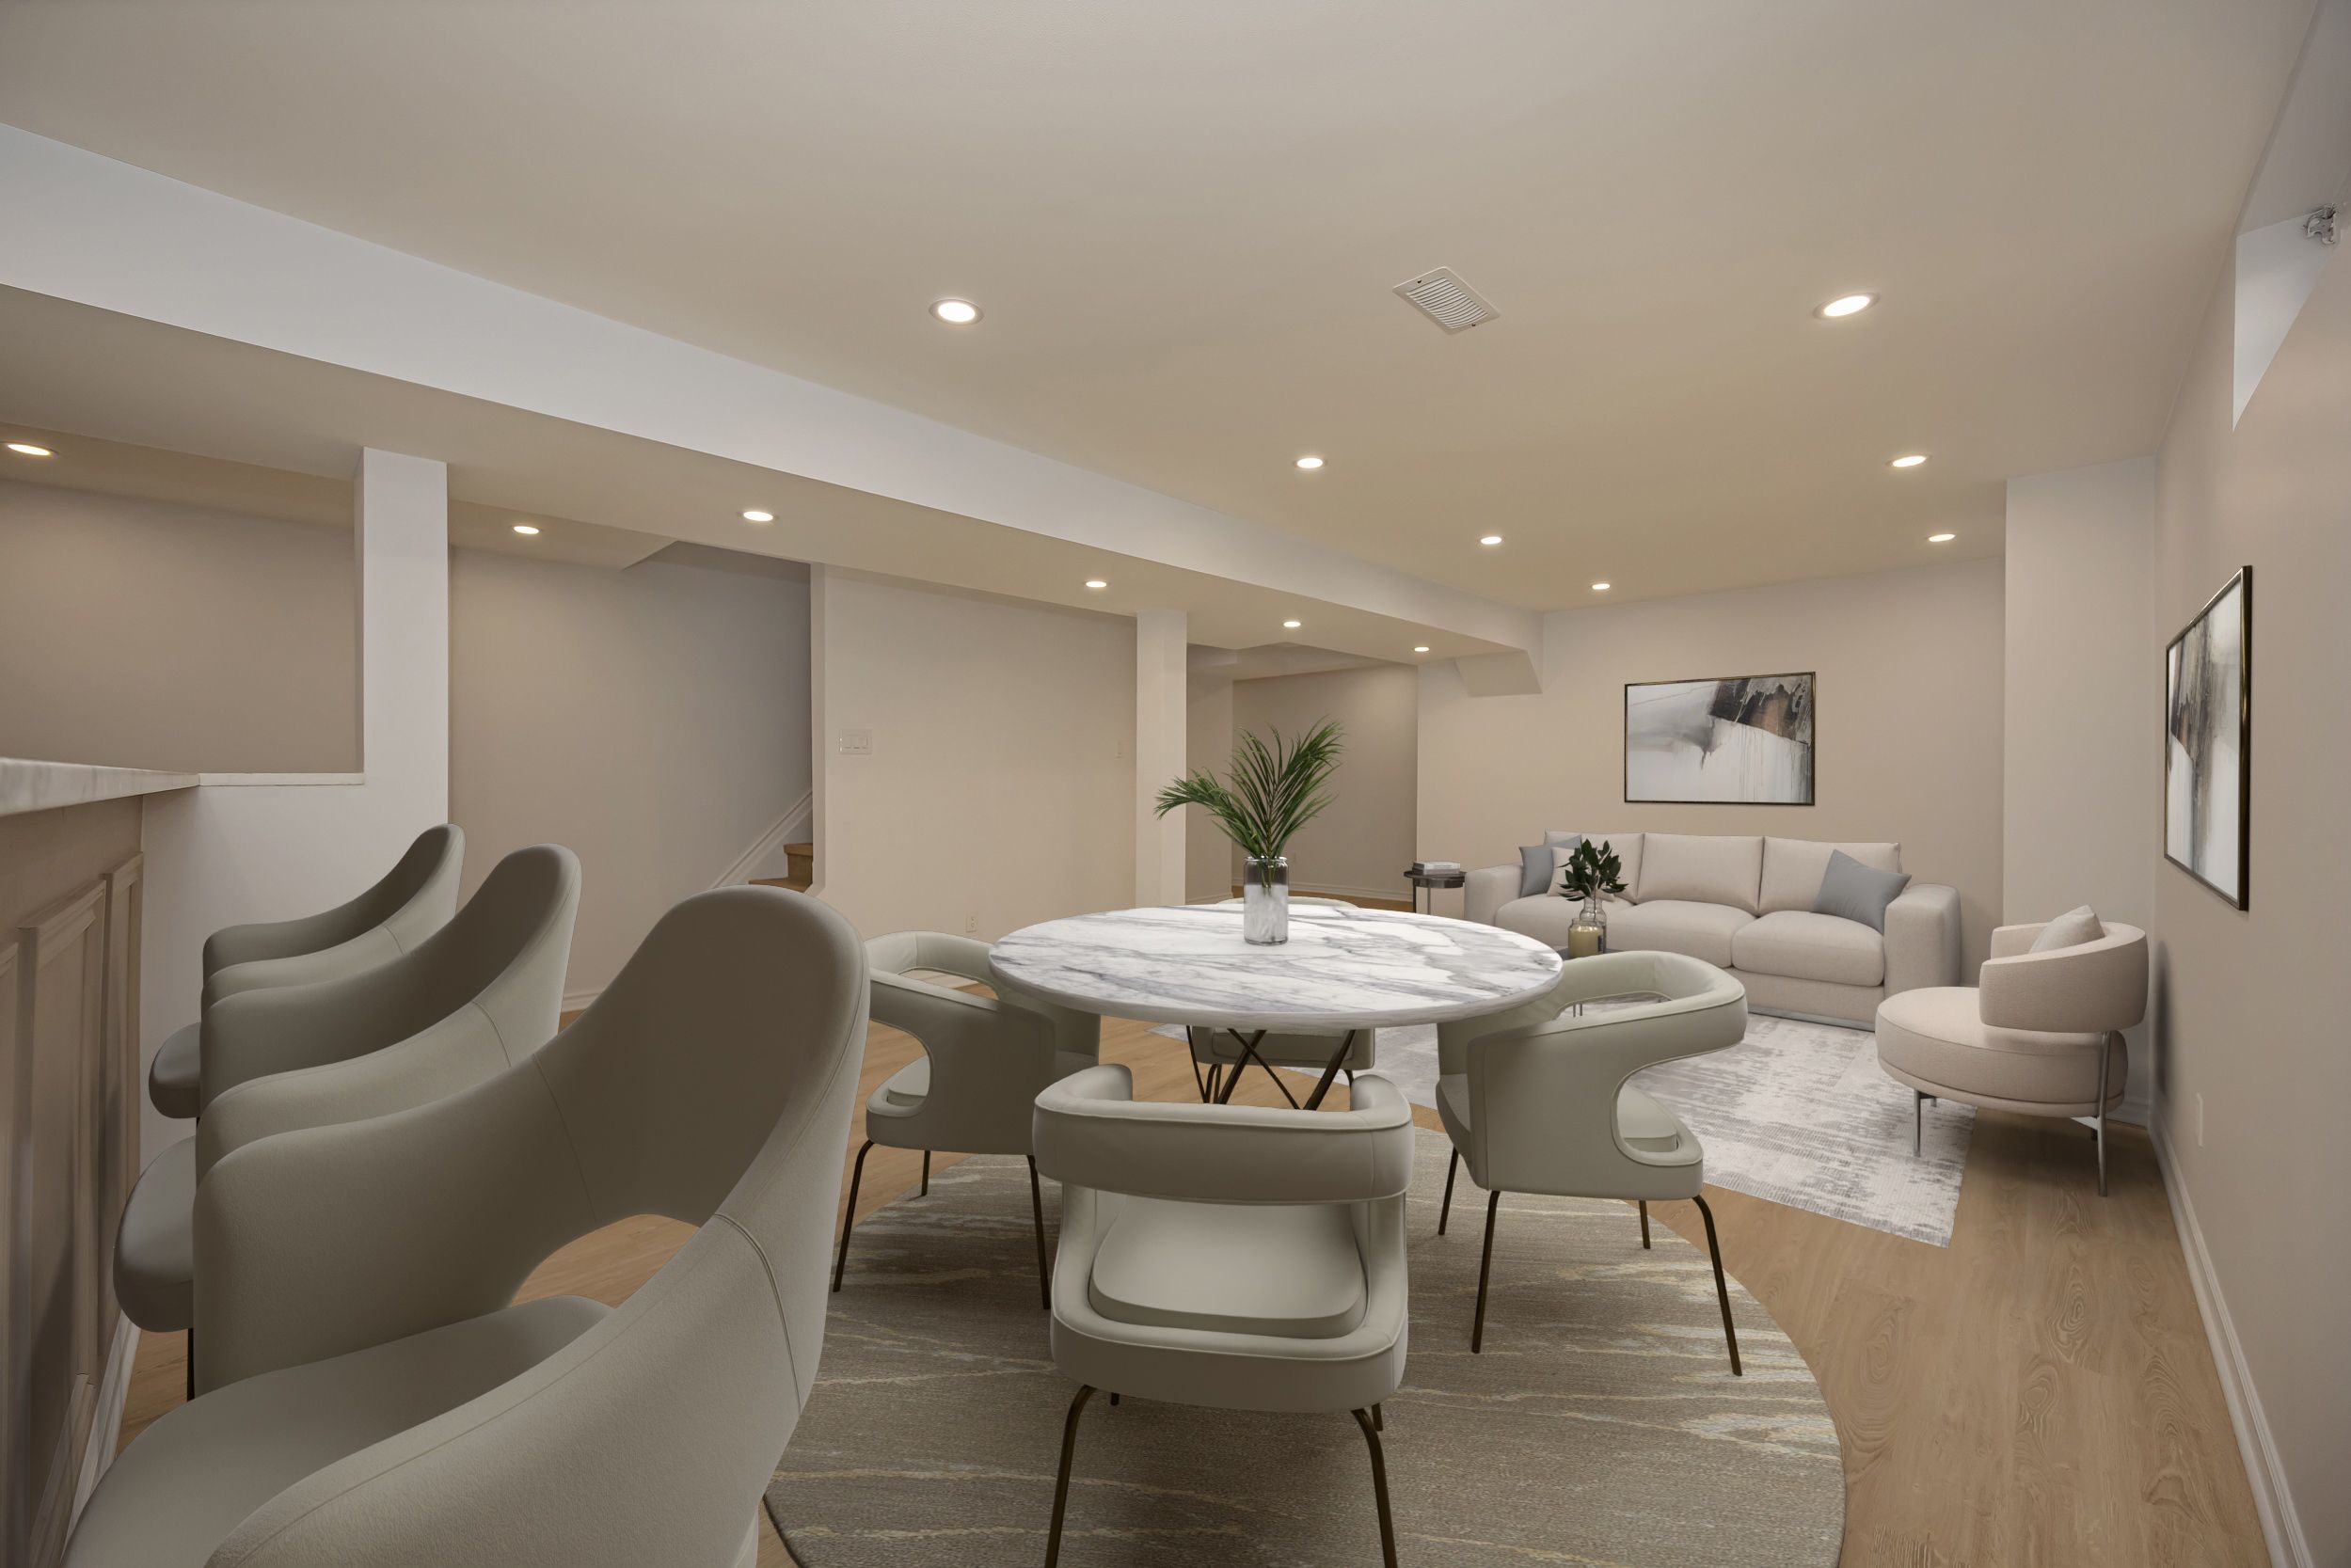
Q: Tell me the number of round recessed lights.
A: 13